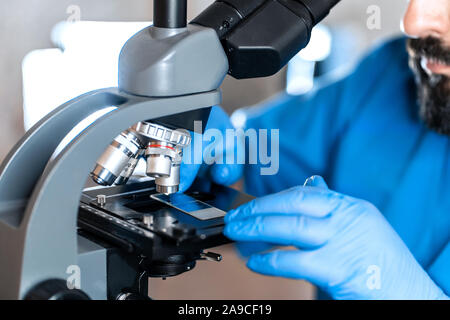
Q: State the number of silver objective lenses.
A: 4